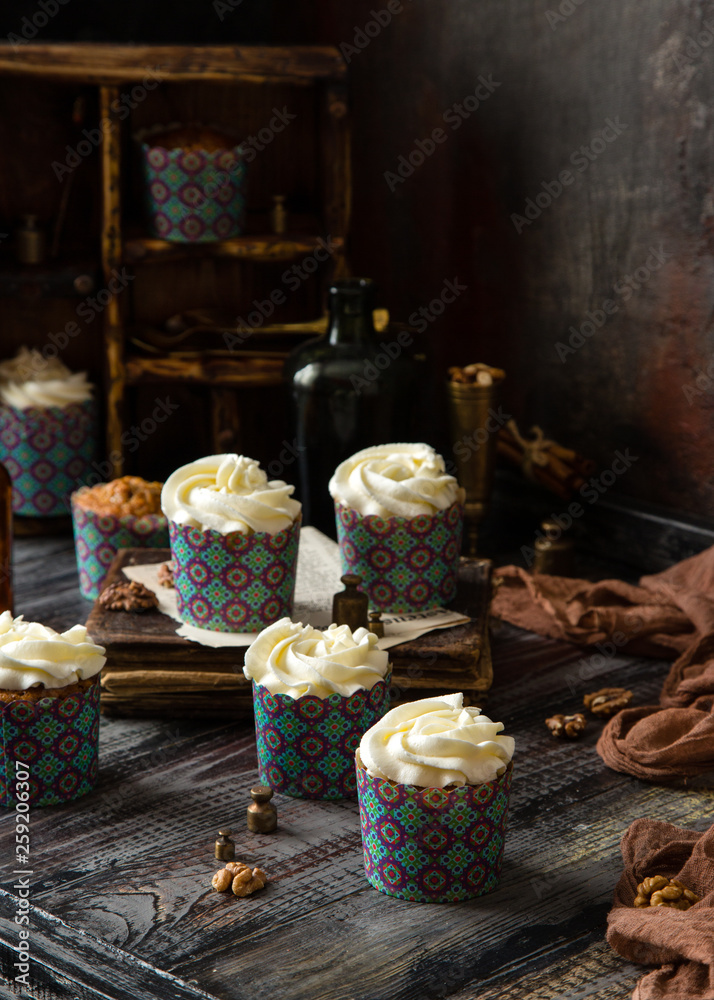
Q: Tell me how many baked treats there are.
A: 8